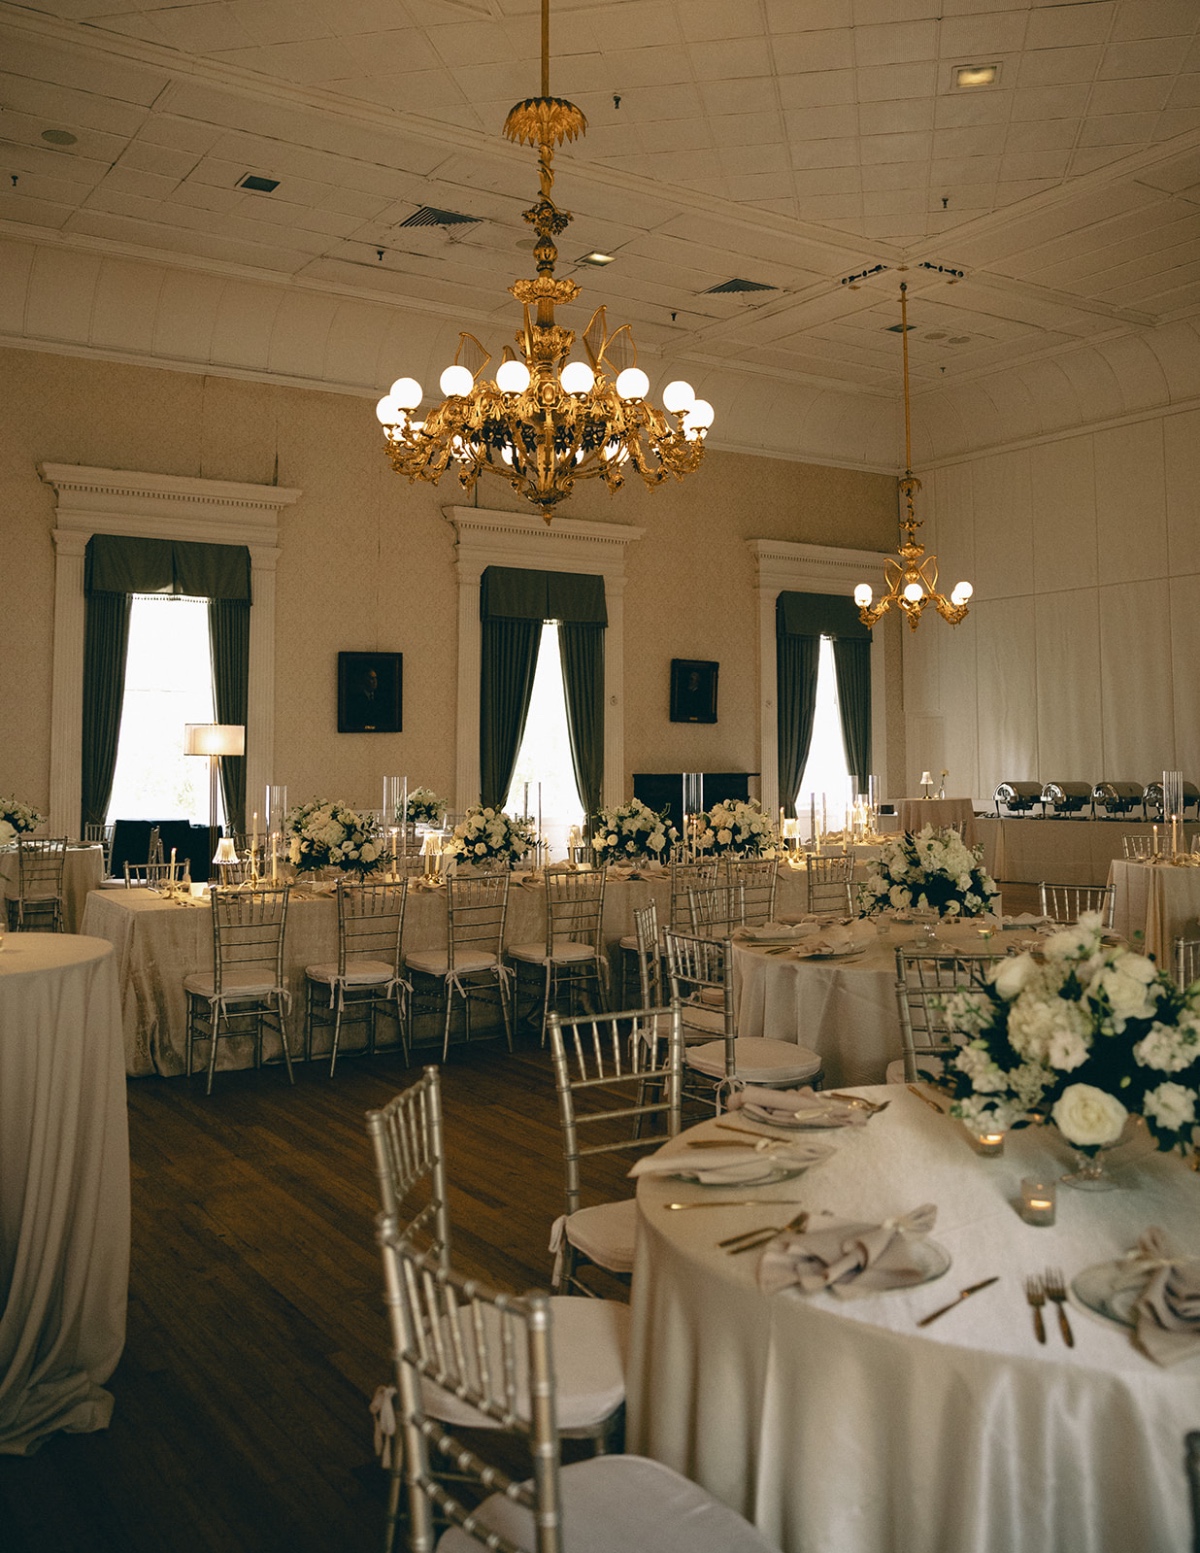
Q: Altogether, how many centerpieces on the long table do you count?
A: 4